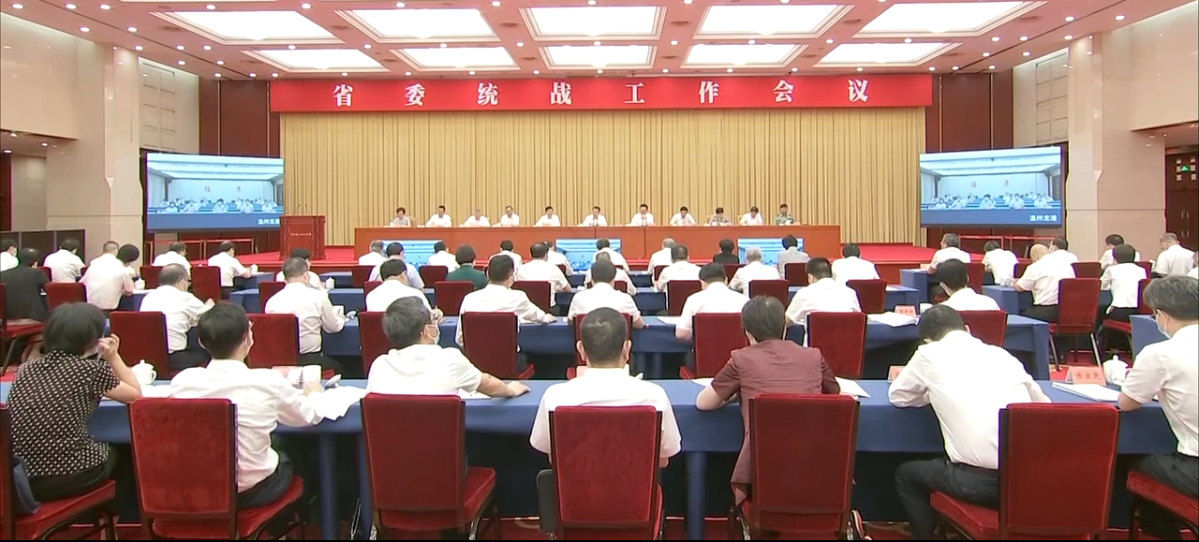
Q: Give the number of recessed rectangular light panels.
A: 10